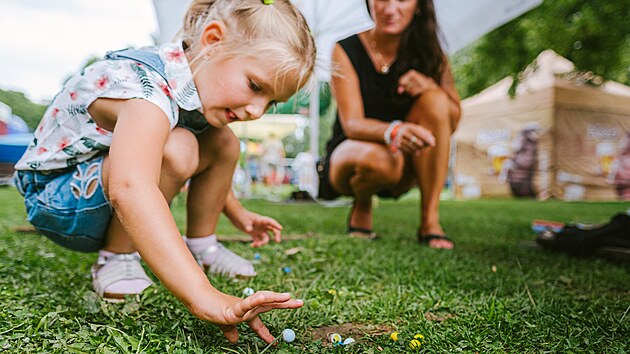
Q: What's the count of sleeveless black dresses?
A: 1